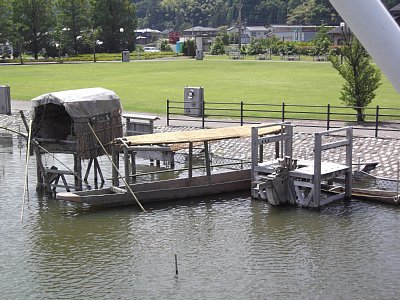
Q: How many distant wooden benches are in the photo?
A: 4